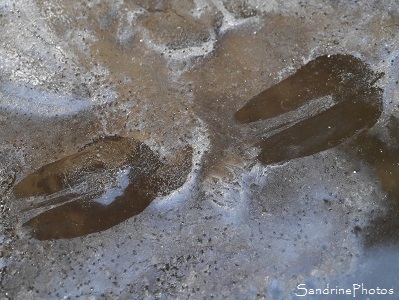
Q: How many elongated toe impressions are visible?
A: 4